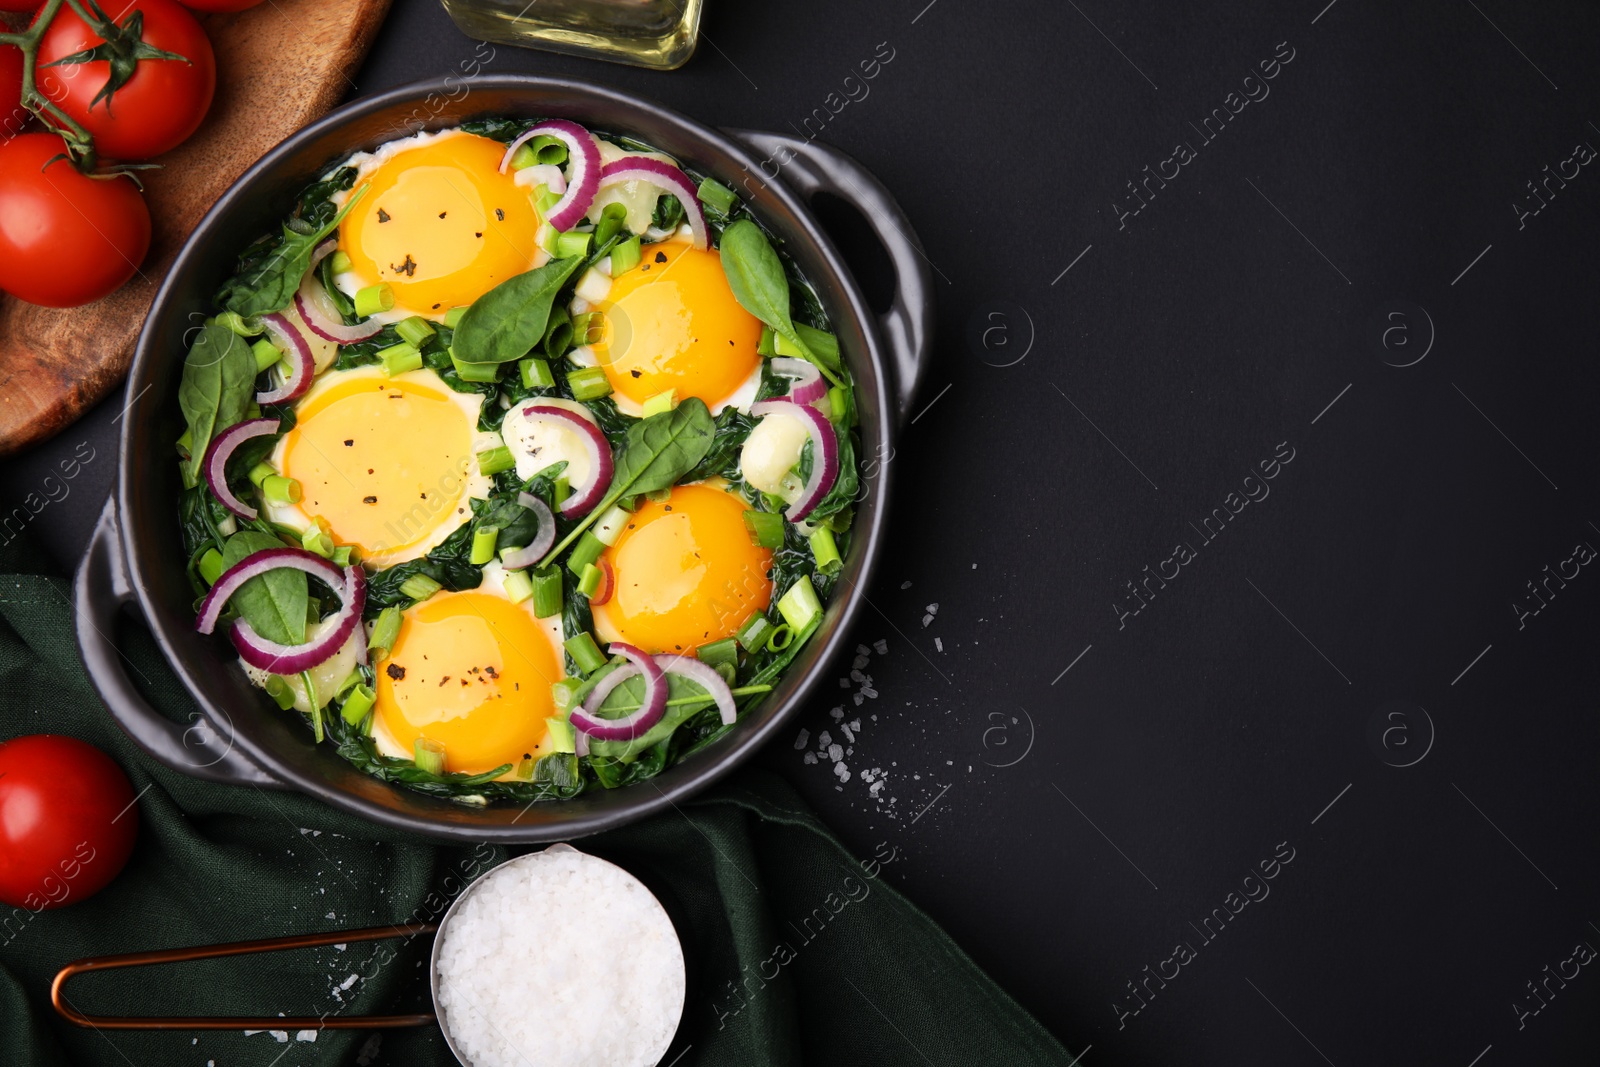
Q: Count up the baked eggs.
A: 5